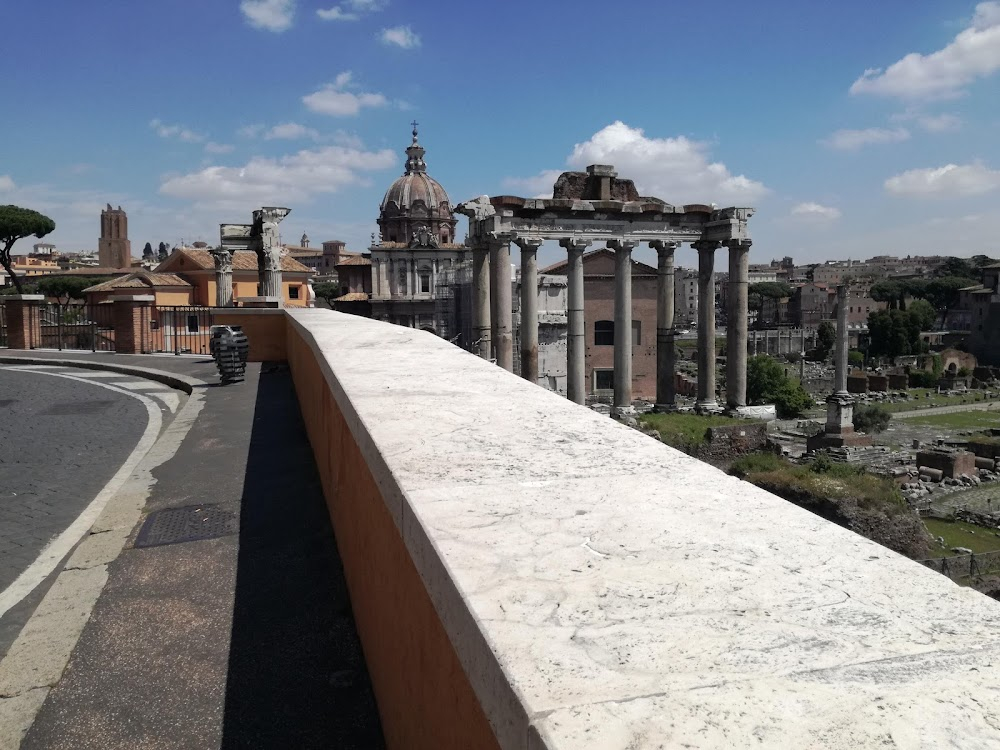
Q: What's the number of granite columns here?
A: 8